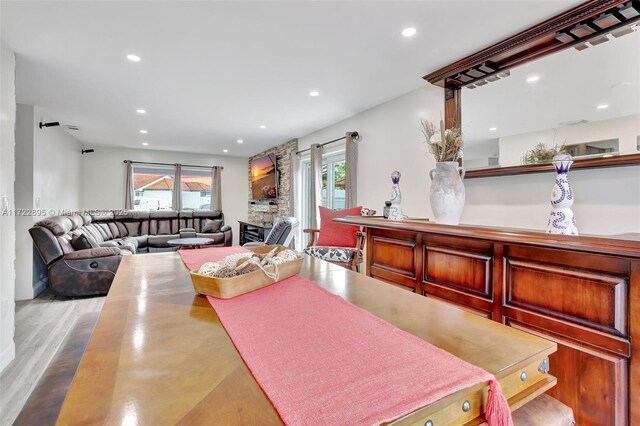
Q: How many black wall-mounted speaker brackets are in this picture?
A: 2